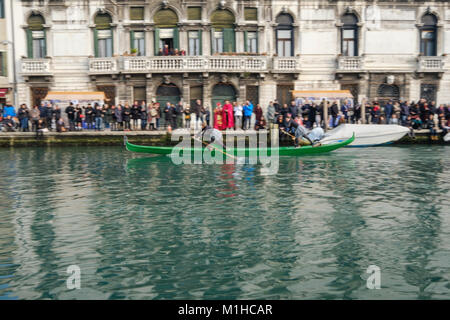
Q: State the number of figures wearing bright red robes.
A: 2